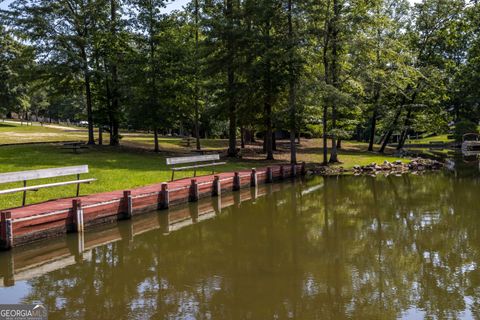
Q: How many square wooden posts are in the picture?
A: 12